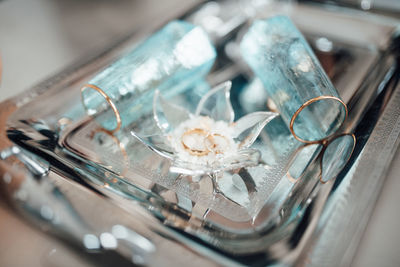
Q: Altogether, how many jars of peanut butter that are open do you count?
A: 0